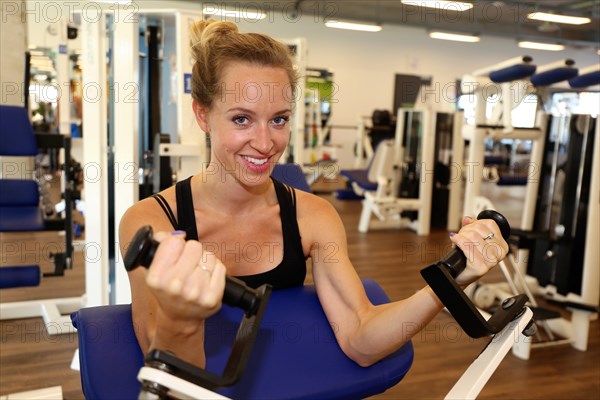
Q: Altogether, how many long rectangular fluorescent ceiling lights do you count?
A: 6